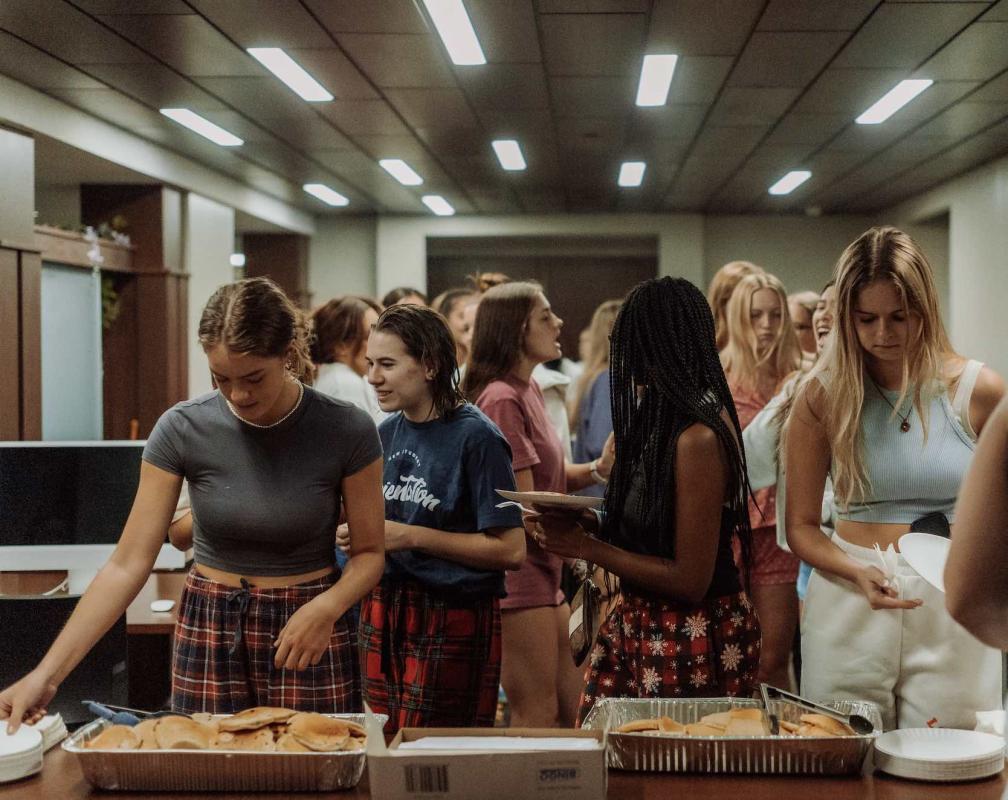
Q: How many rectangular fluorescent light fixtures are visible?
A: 11